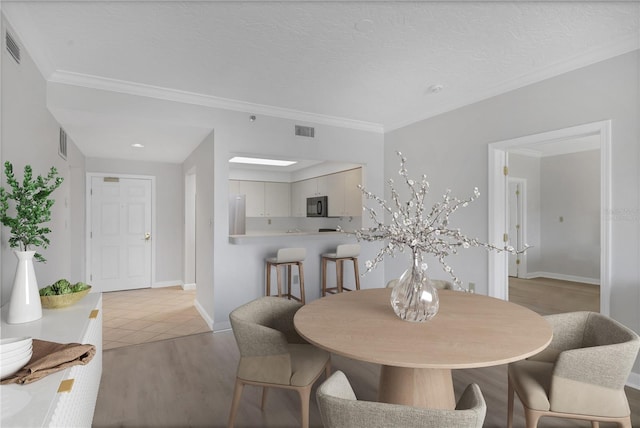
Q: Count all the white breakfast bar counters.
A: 1